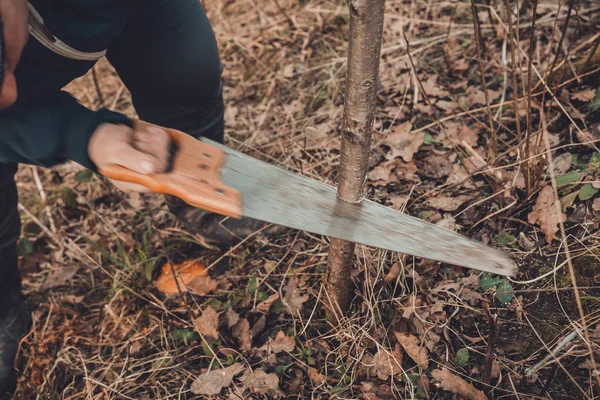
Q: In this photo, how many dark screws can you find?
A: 4